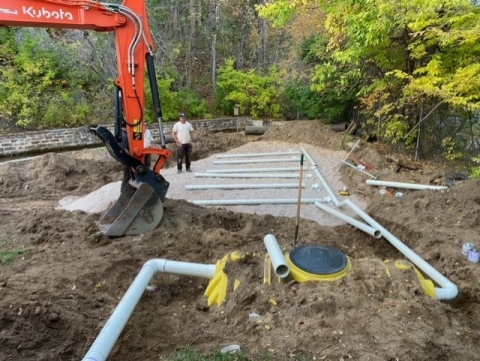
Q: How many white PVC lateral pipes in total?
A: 6